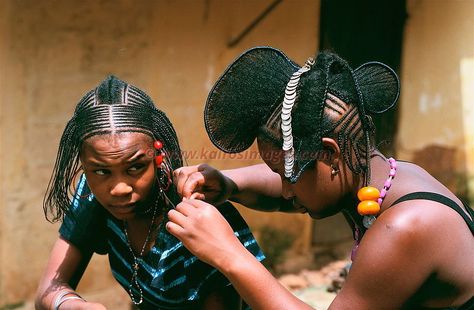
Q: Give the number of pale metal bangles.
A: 2